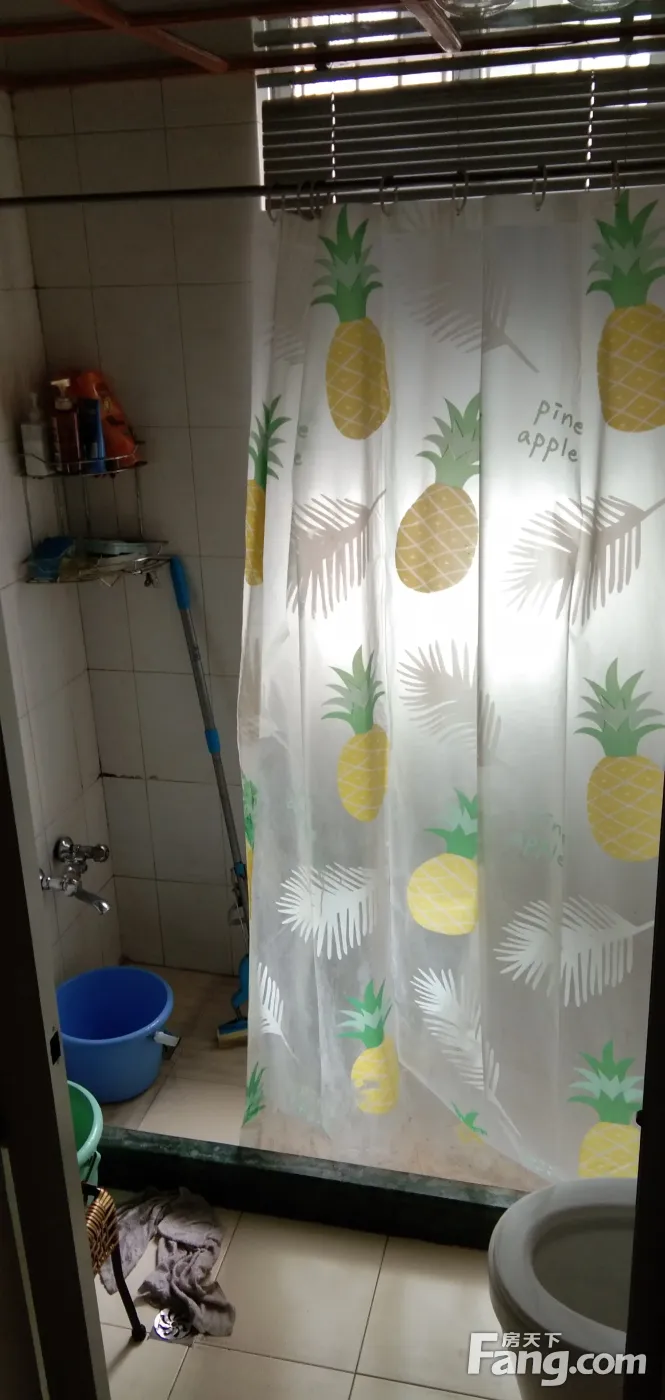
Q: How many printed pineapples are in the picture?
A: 12